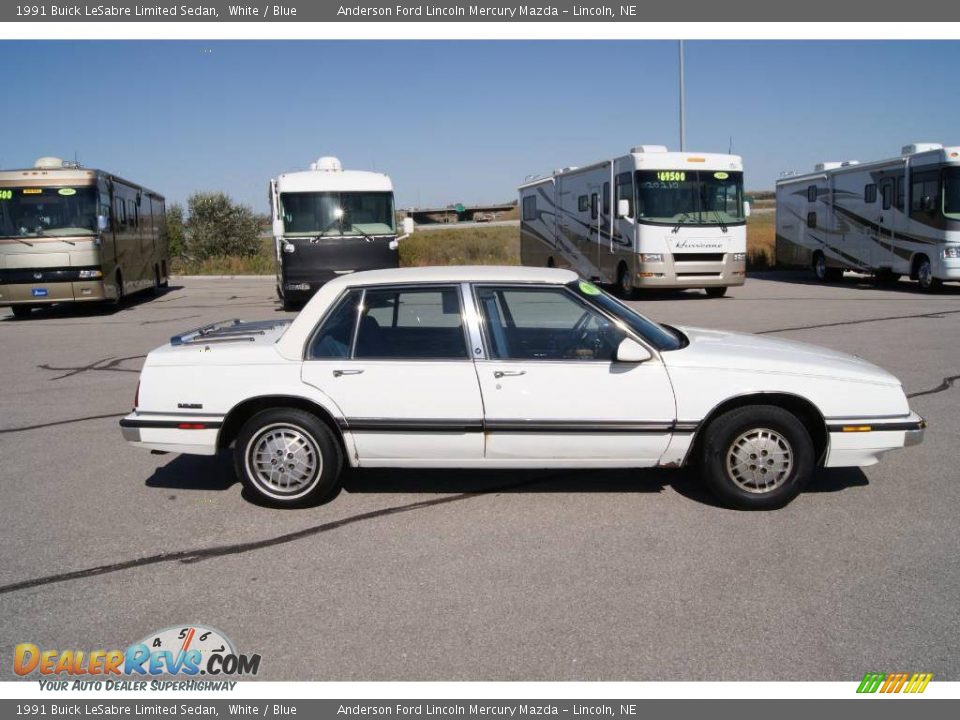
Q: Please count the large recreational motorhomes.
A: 4